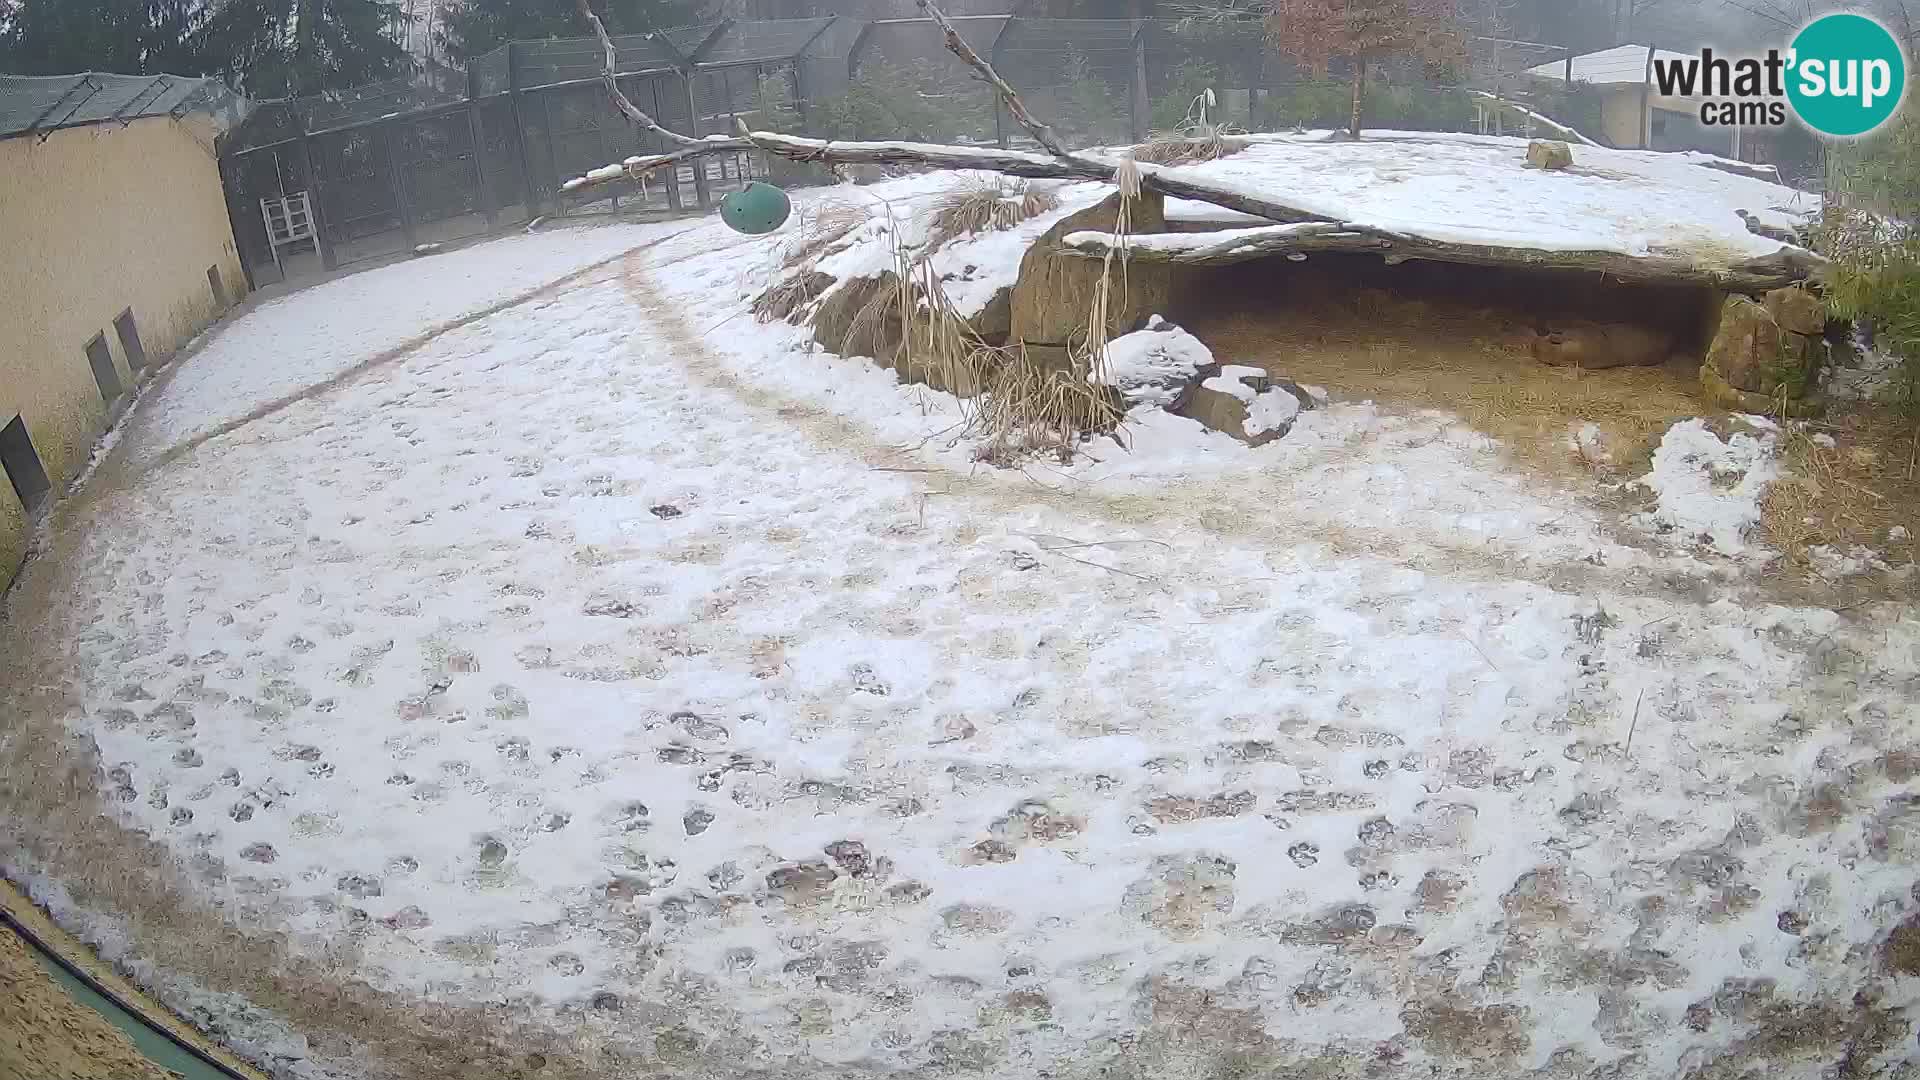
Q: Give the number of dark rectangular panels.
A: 4